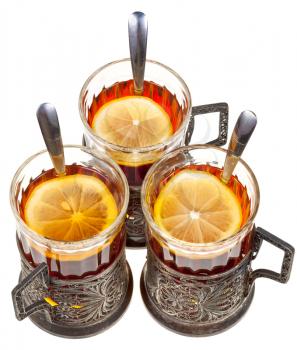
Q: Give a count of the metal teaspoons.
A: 3